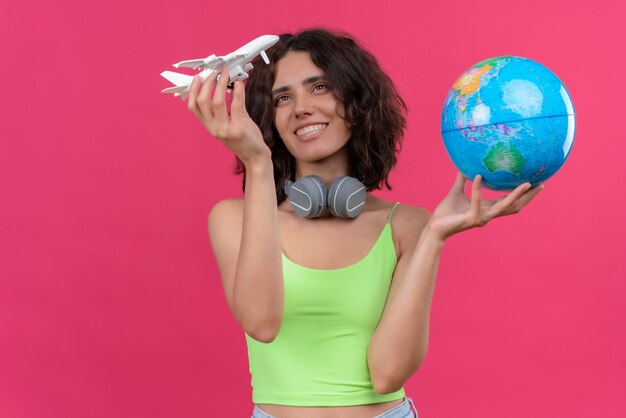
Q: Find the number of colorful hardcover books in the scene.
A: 0